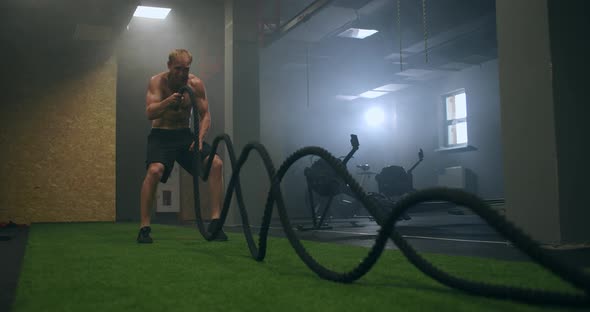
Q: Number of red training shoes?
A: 0